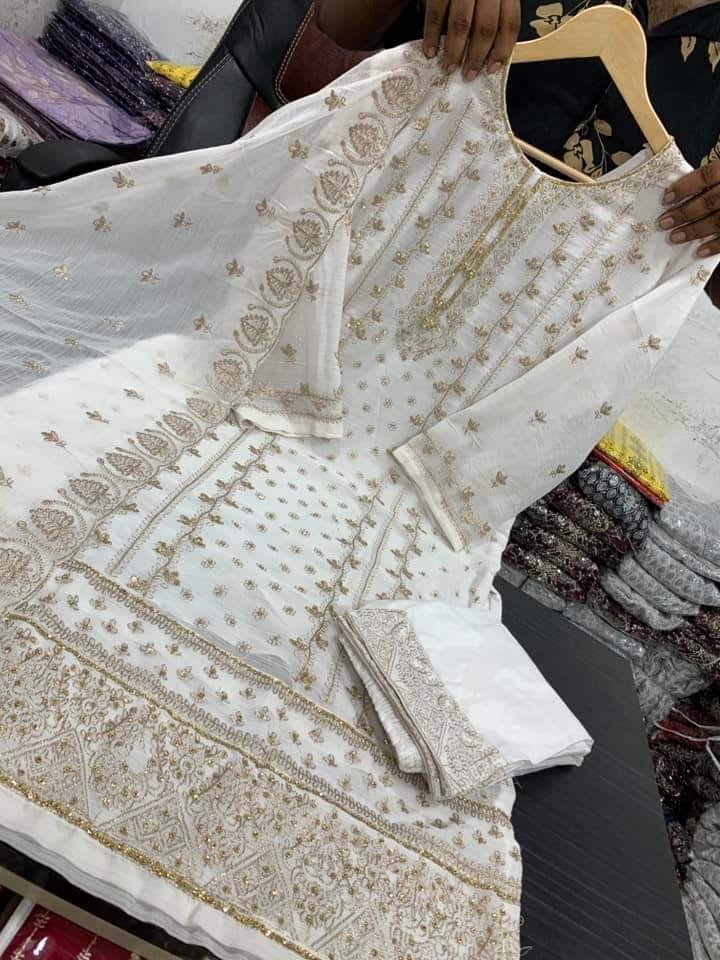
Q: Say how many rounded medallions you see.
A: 14